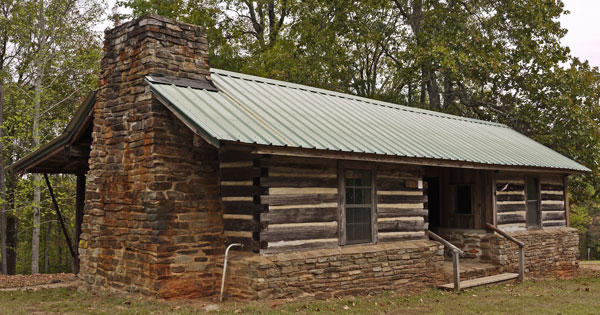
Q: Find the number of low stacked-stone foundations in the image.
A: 2